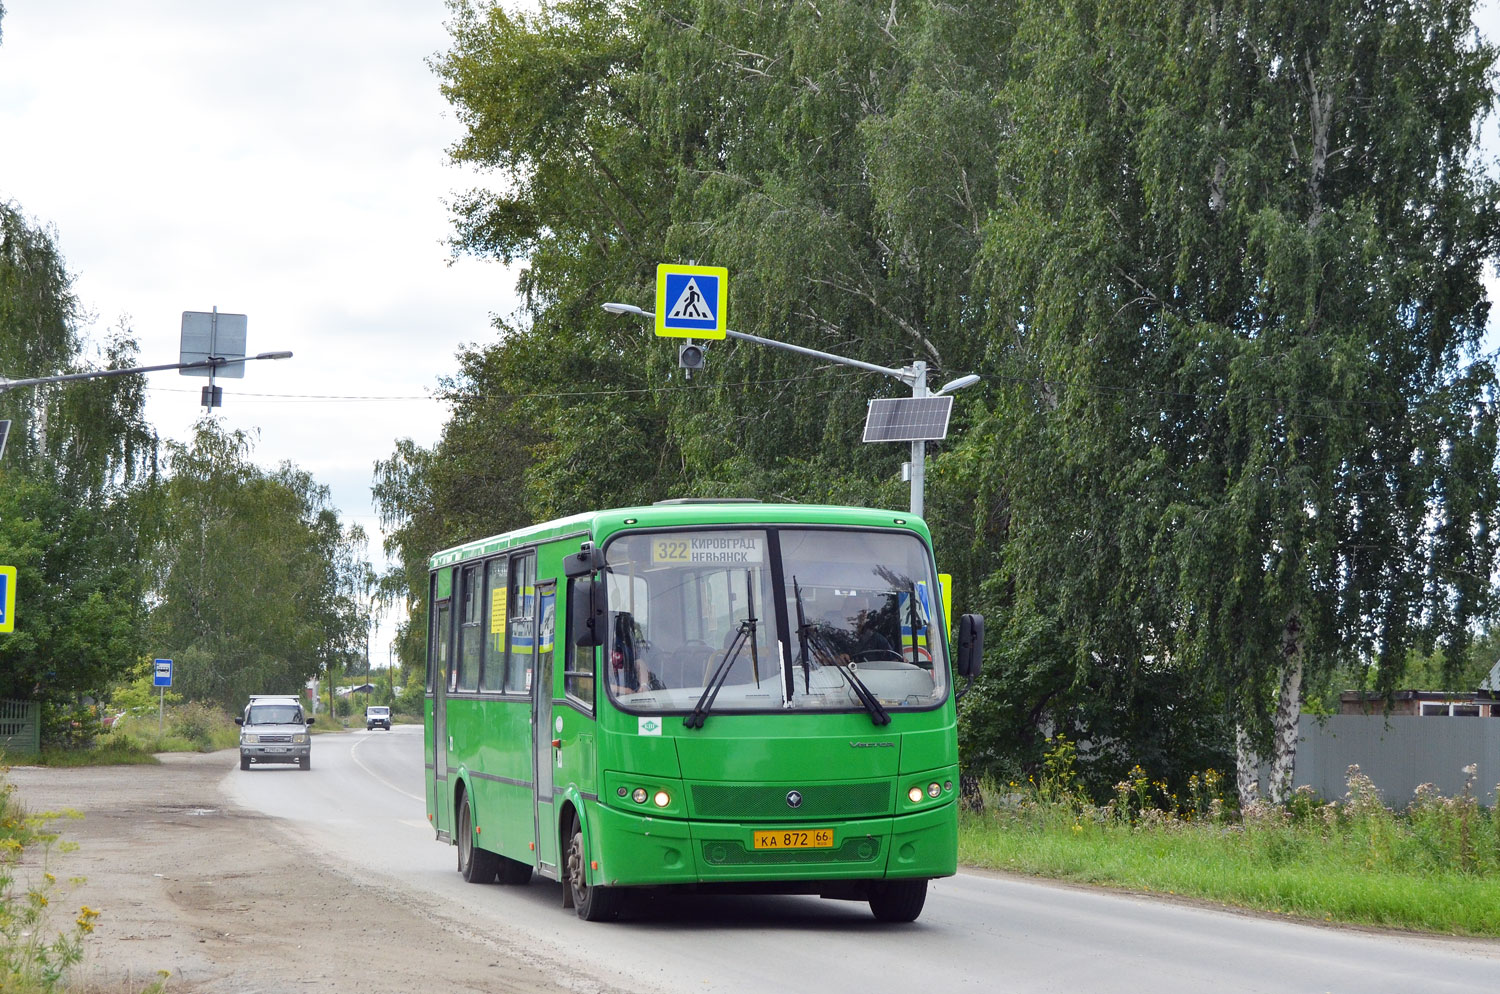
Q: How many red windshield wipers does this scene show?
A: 0